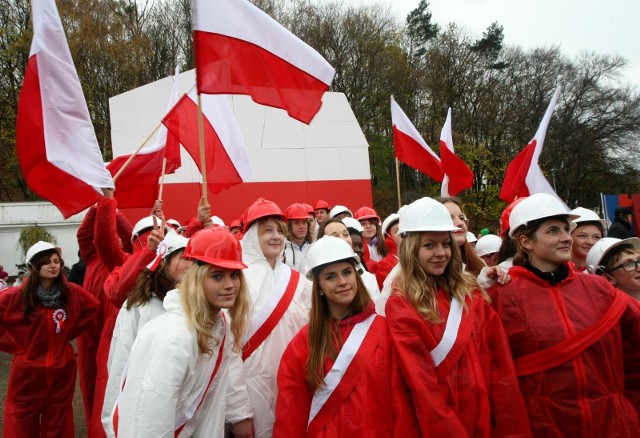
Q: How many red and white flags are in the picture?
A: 7